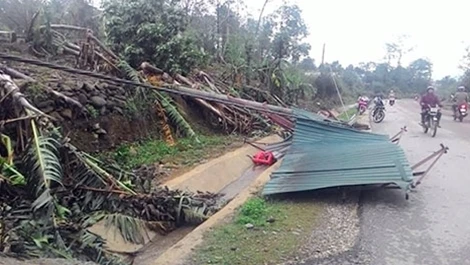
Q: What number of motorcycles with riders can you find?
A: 3